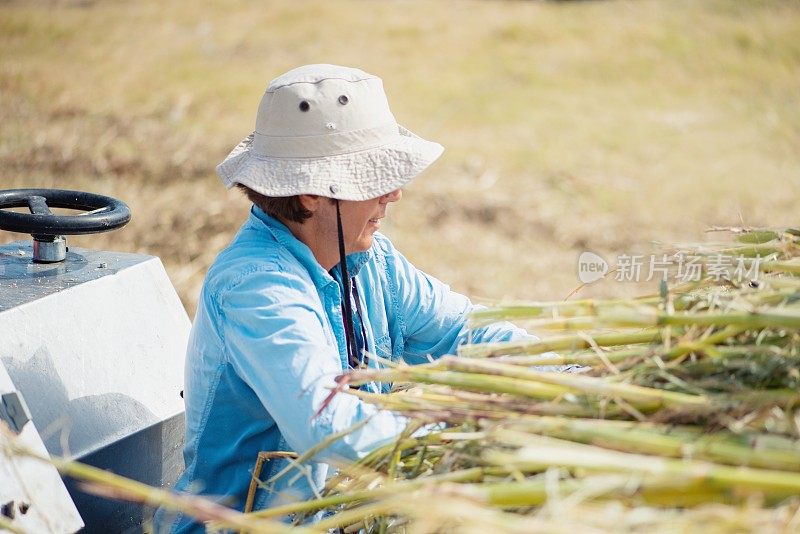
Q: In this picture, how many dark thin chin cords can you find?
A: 1